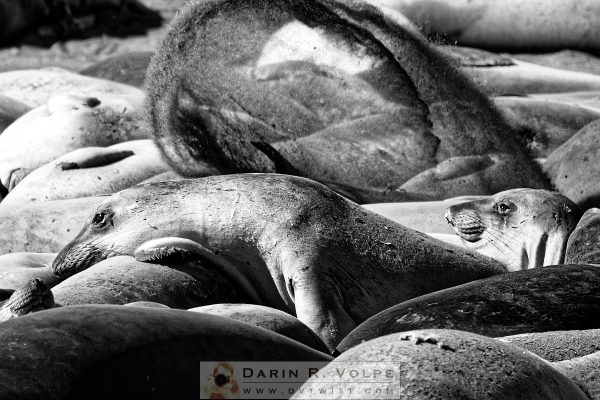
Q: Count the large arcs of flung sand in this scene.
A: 1